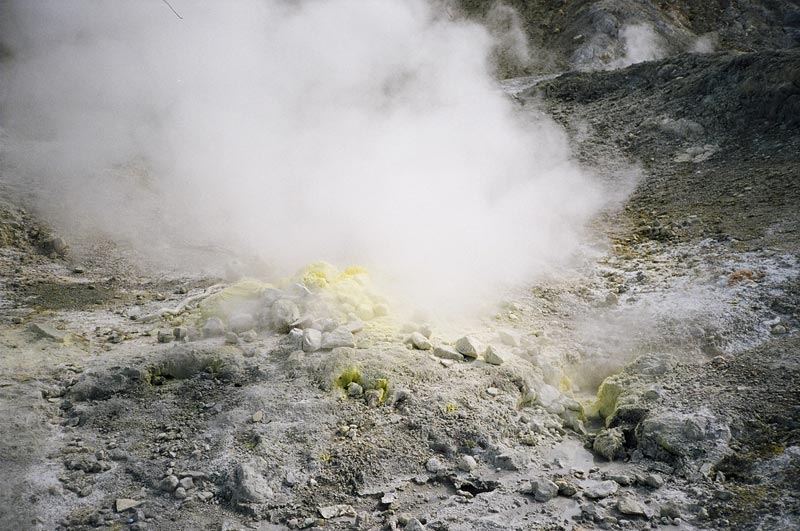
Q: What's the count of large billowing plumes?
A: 1